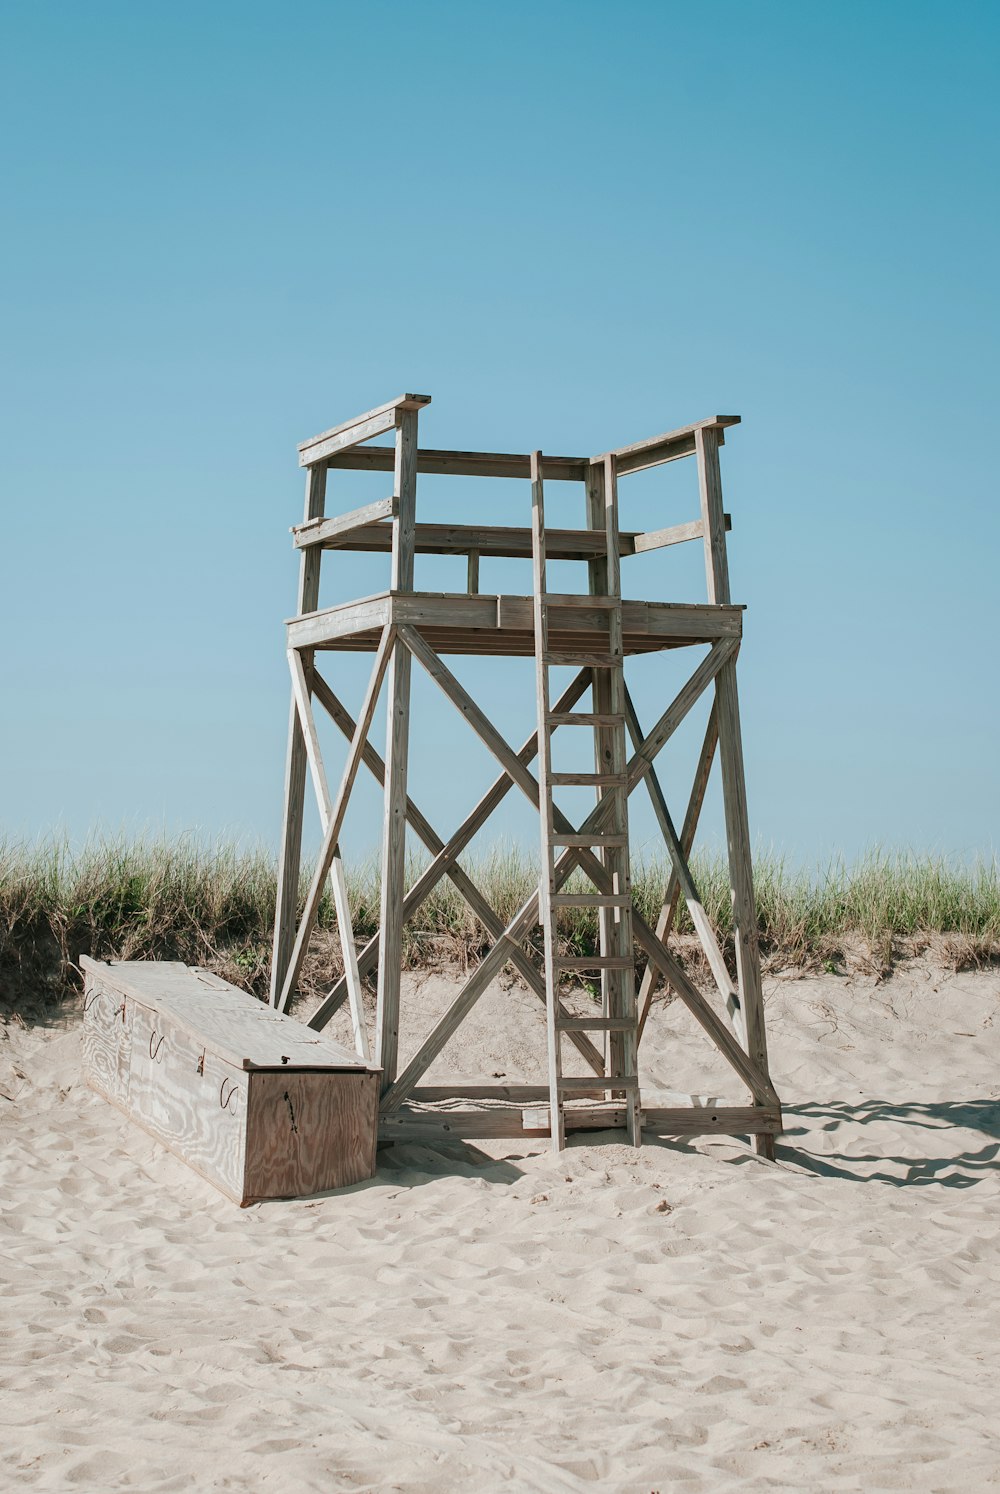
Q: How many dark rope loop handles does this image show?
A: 3